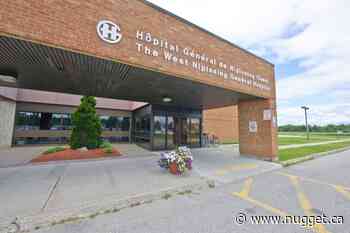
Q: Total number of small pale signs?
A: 2